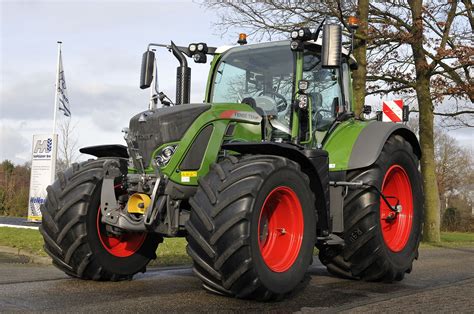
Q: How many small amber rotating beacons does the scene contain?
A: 2